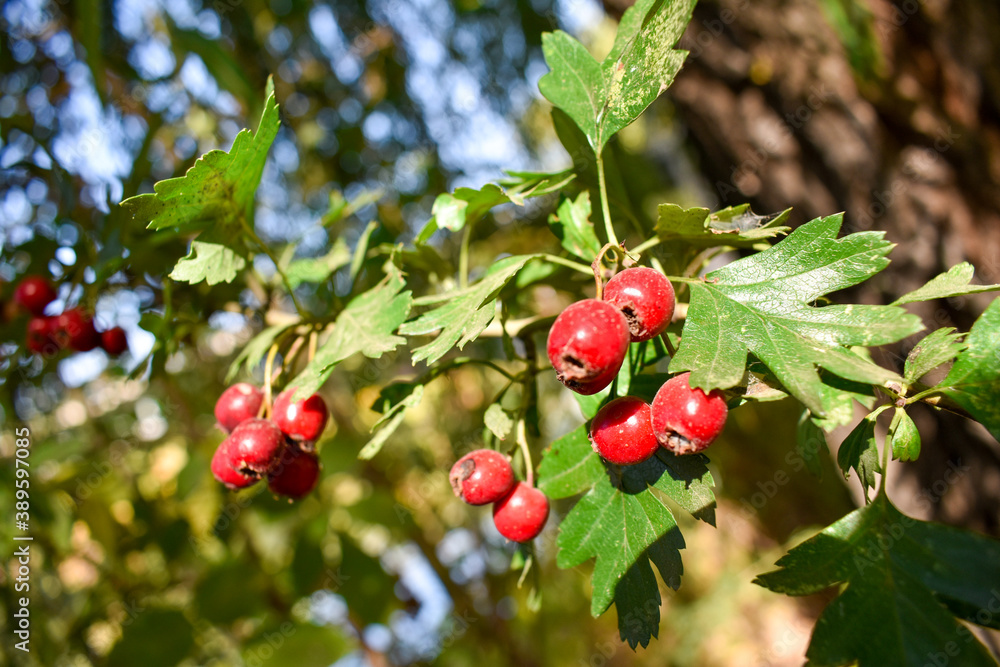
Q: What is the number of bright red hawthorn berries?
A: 15